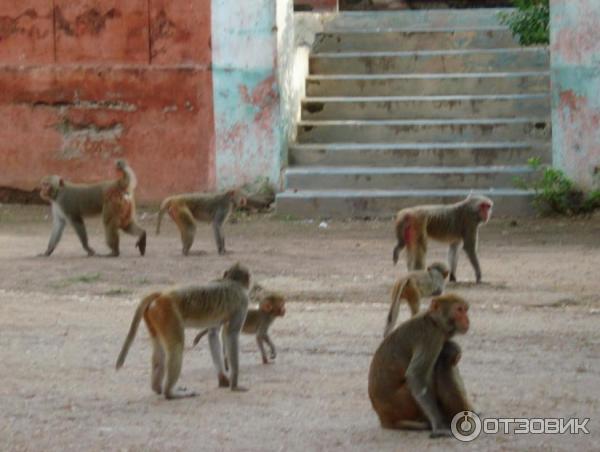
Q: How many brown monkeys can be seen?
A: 8